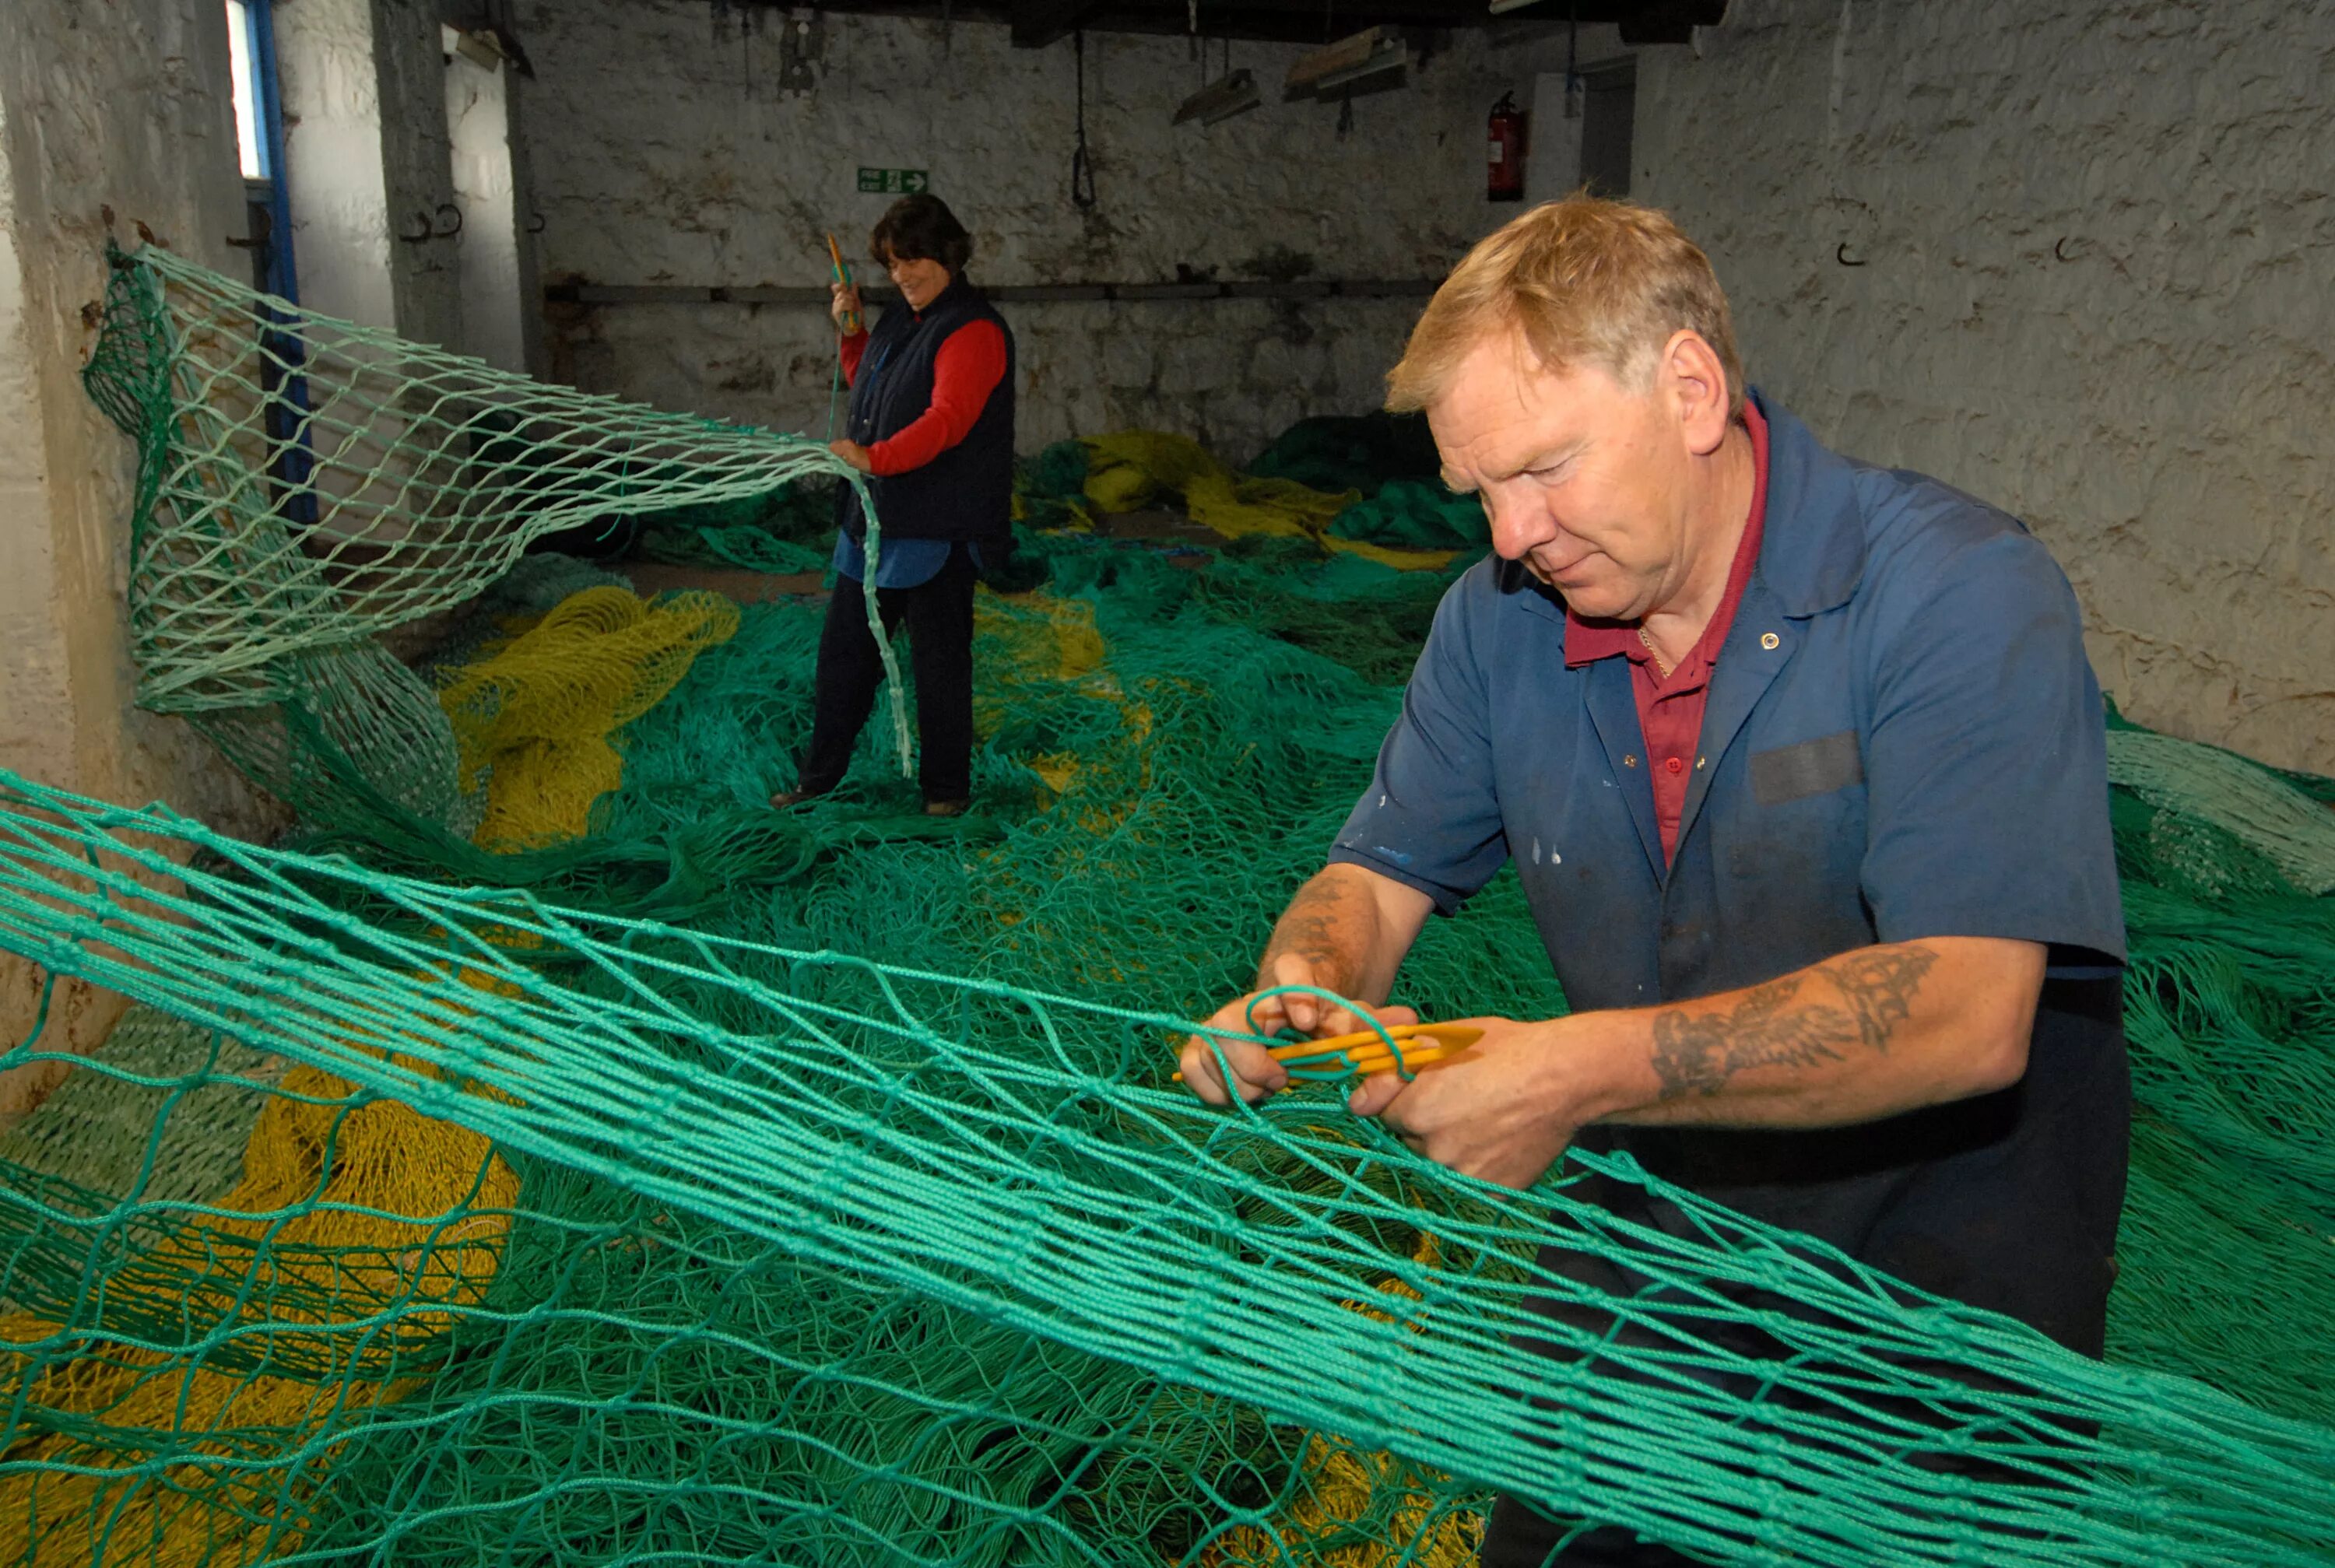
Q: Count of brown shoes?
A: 2